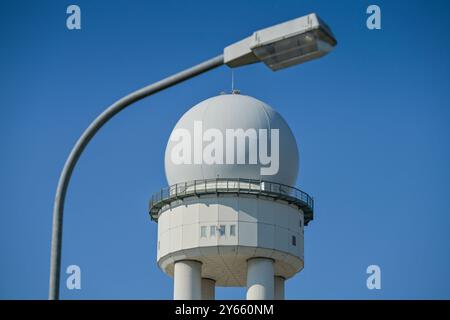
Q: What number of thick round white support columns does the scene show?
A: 4